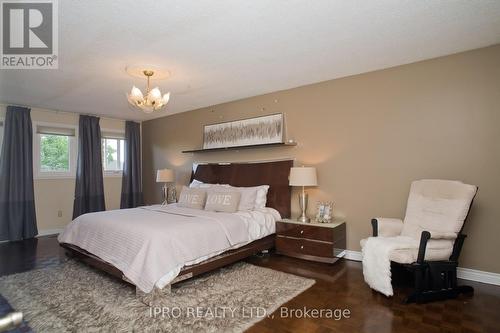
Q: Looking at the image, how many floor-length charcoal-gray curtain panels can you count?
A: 3